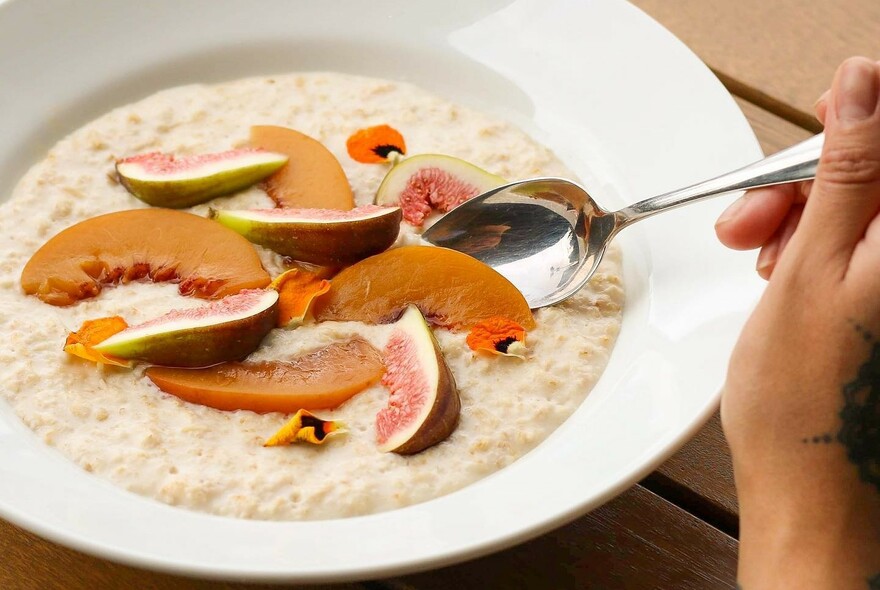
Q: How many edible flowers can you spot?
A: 5